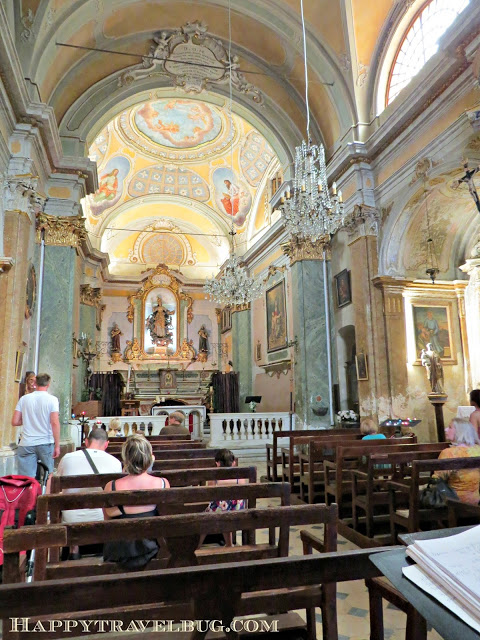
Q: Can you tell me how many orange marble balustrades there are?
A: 0